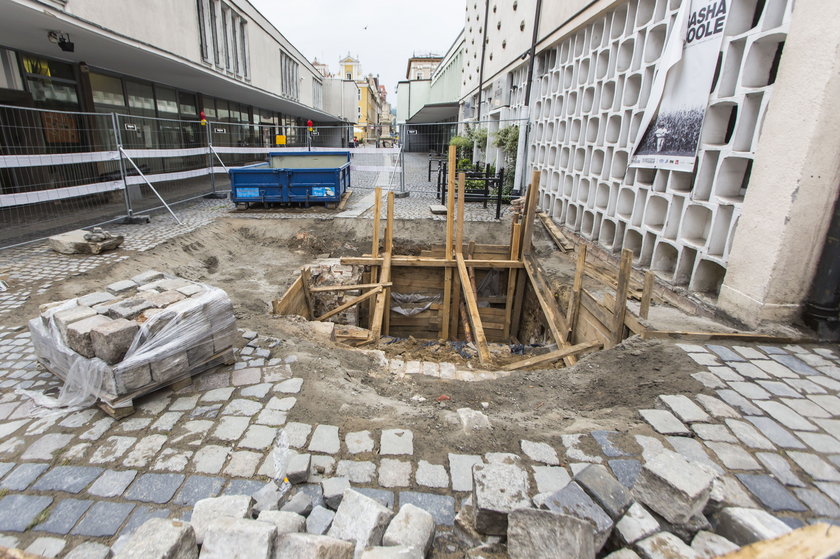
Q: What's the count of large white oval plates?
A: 0